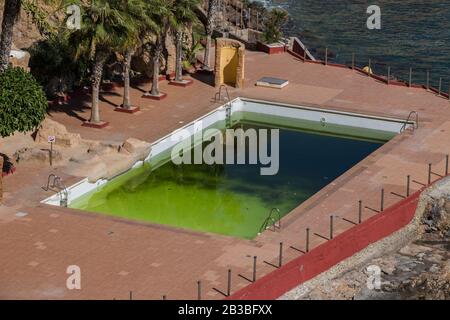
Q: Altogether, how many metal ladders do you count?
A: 4